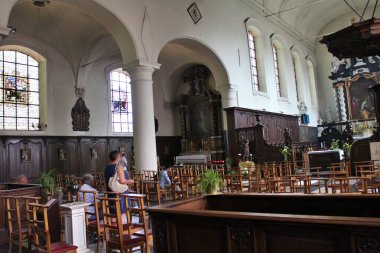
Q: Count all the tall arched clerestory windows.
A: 4